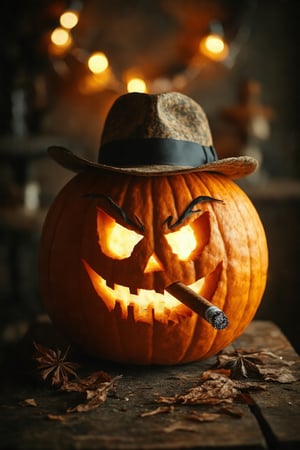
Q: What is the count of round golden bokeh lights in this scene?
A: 5